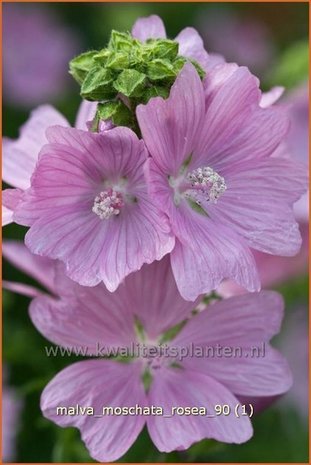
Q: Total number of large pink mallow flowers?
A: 3